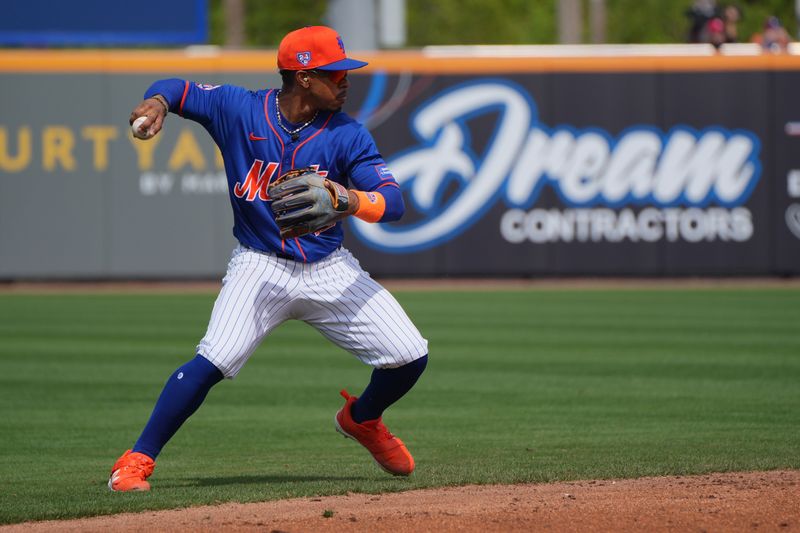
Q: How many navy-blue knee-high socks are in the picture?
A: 2